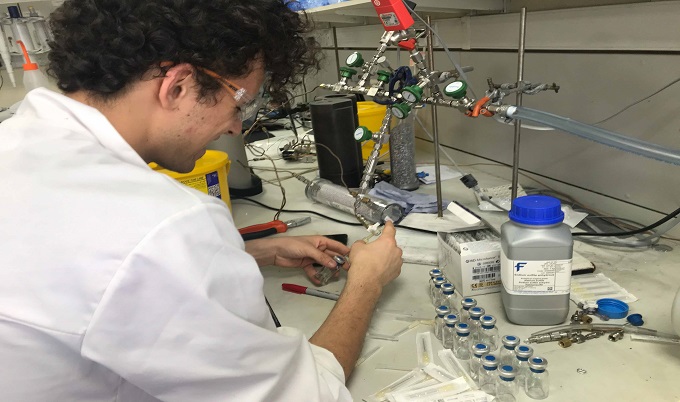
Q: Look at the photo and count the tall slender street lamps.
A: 0